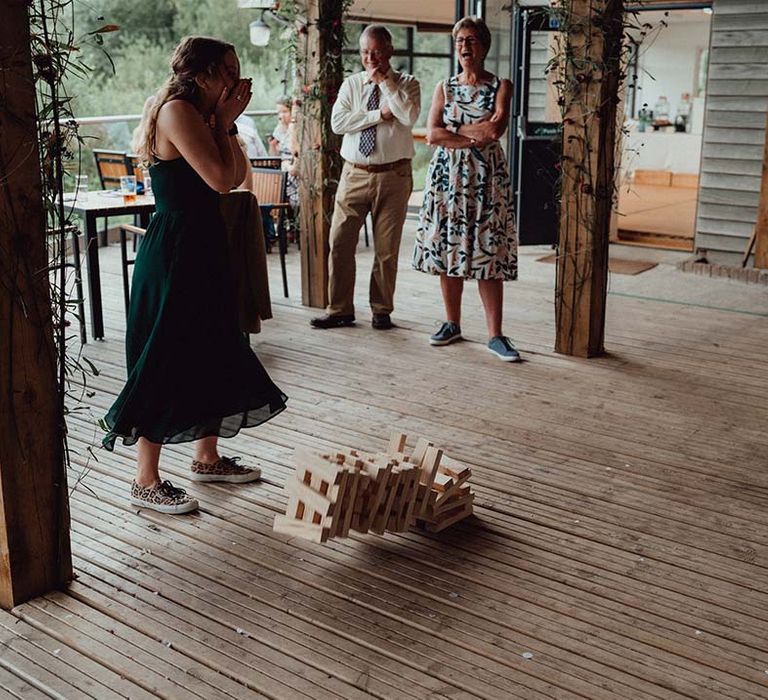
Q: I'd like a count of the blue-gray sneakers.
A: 2